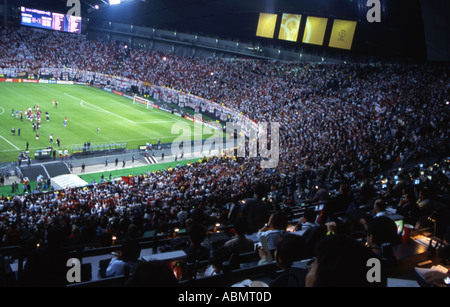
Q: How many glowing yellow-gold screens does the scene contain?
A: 4